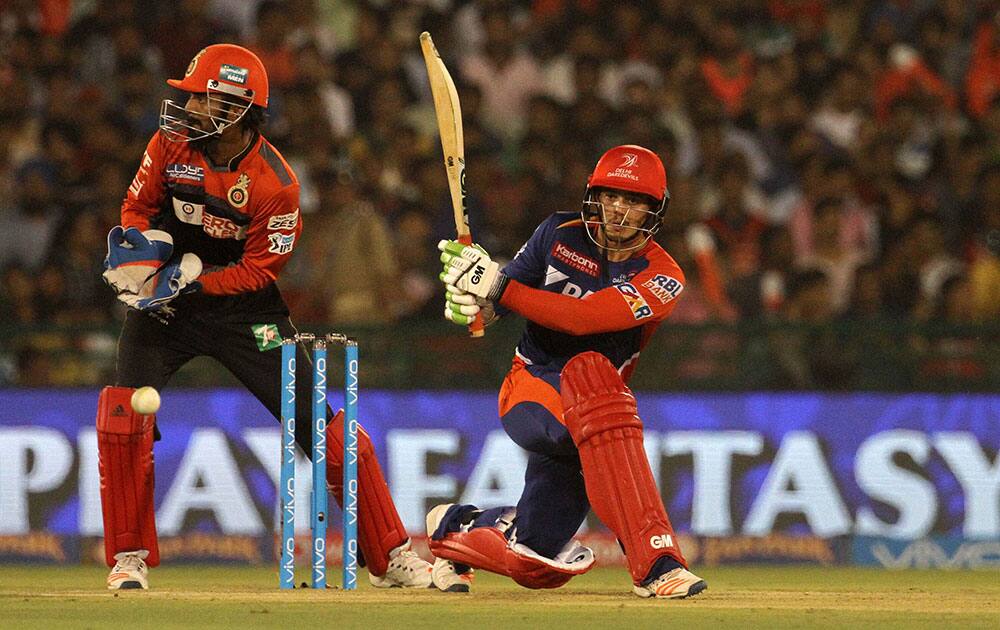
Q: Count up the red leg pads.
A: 4